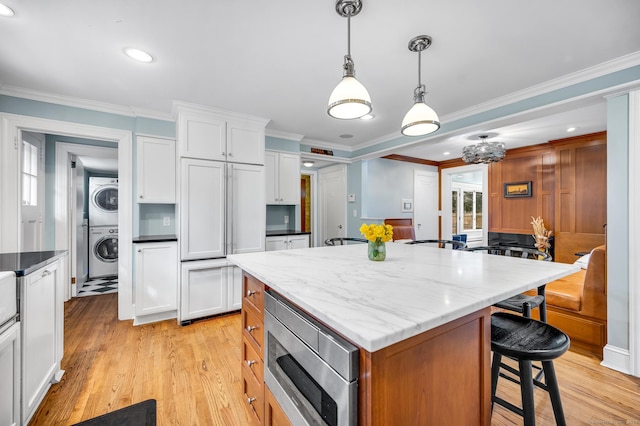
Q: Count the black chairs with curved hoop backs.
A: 3